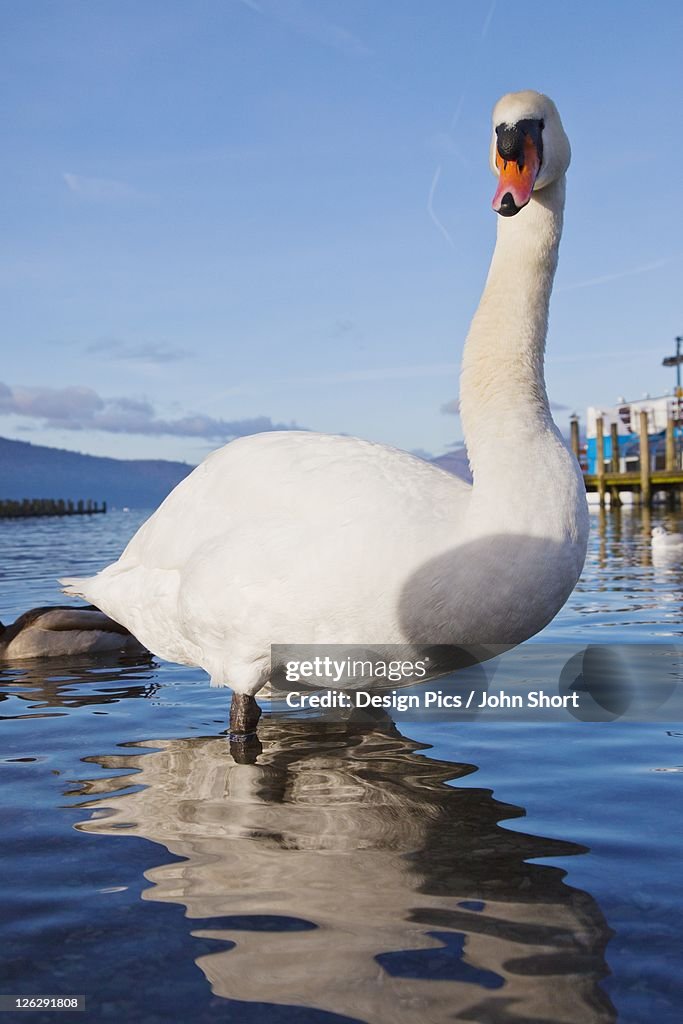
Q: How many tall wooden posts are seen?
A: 5